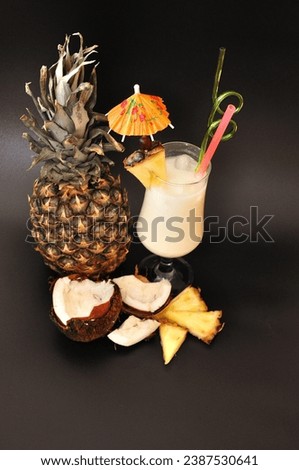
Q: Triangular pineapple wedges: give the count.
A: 4